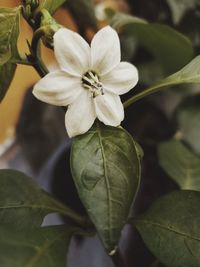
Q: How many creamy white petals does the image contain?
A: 6